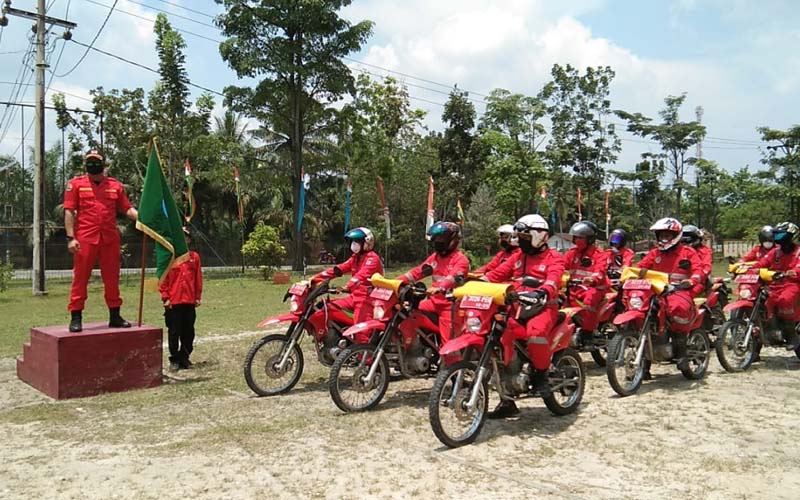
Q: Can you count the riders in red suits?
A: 10